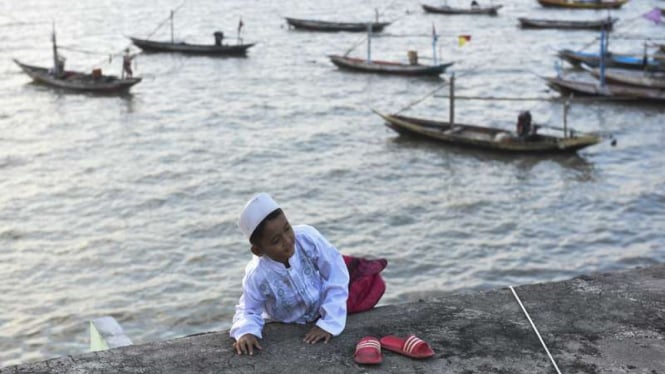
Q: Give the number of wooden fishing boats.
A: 11